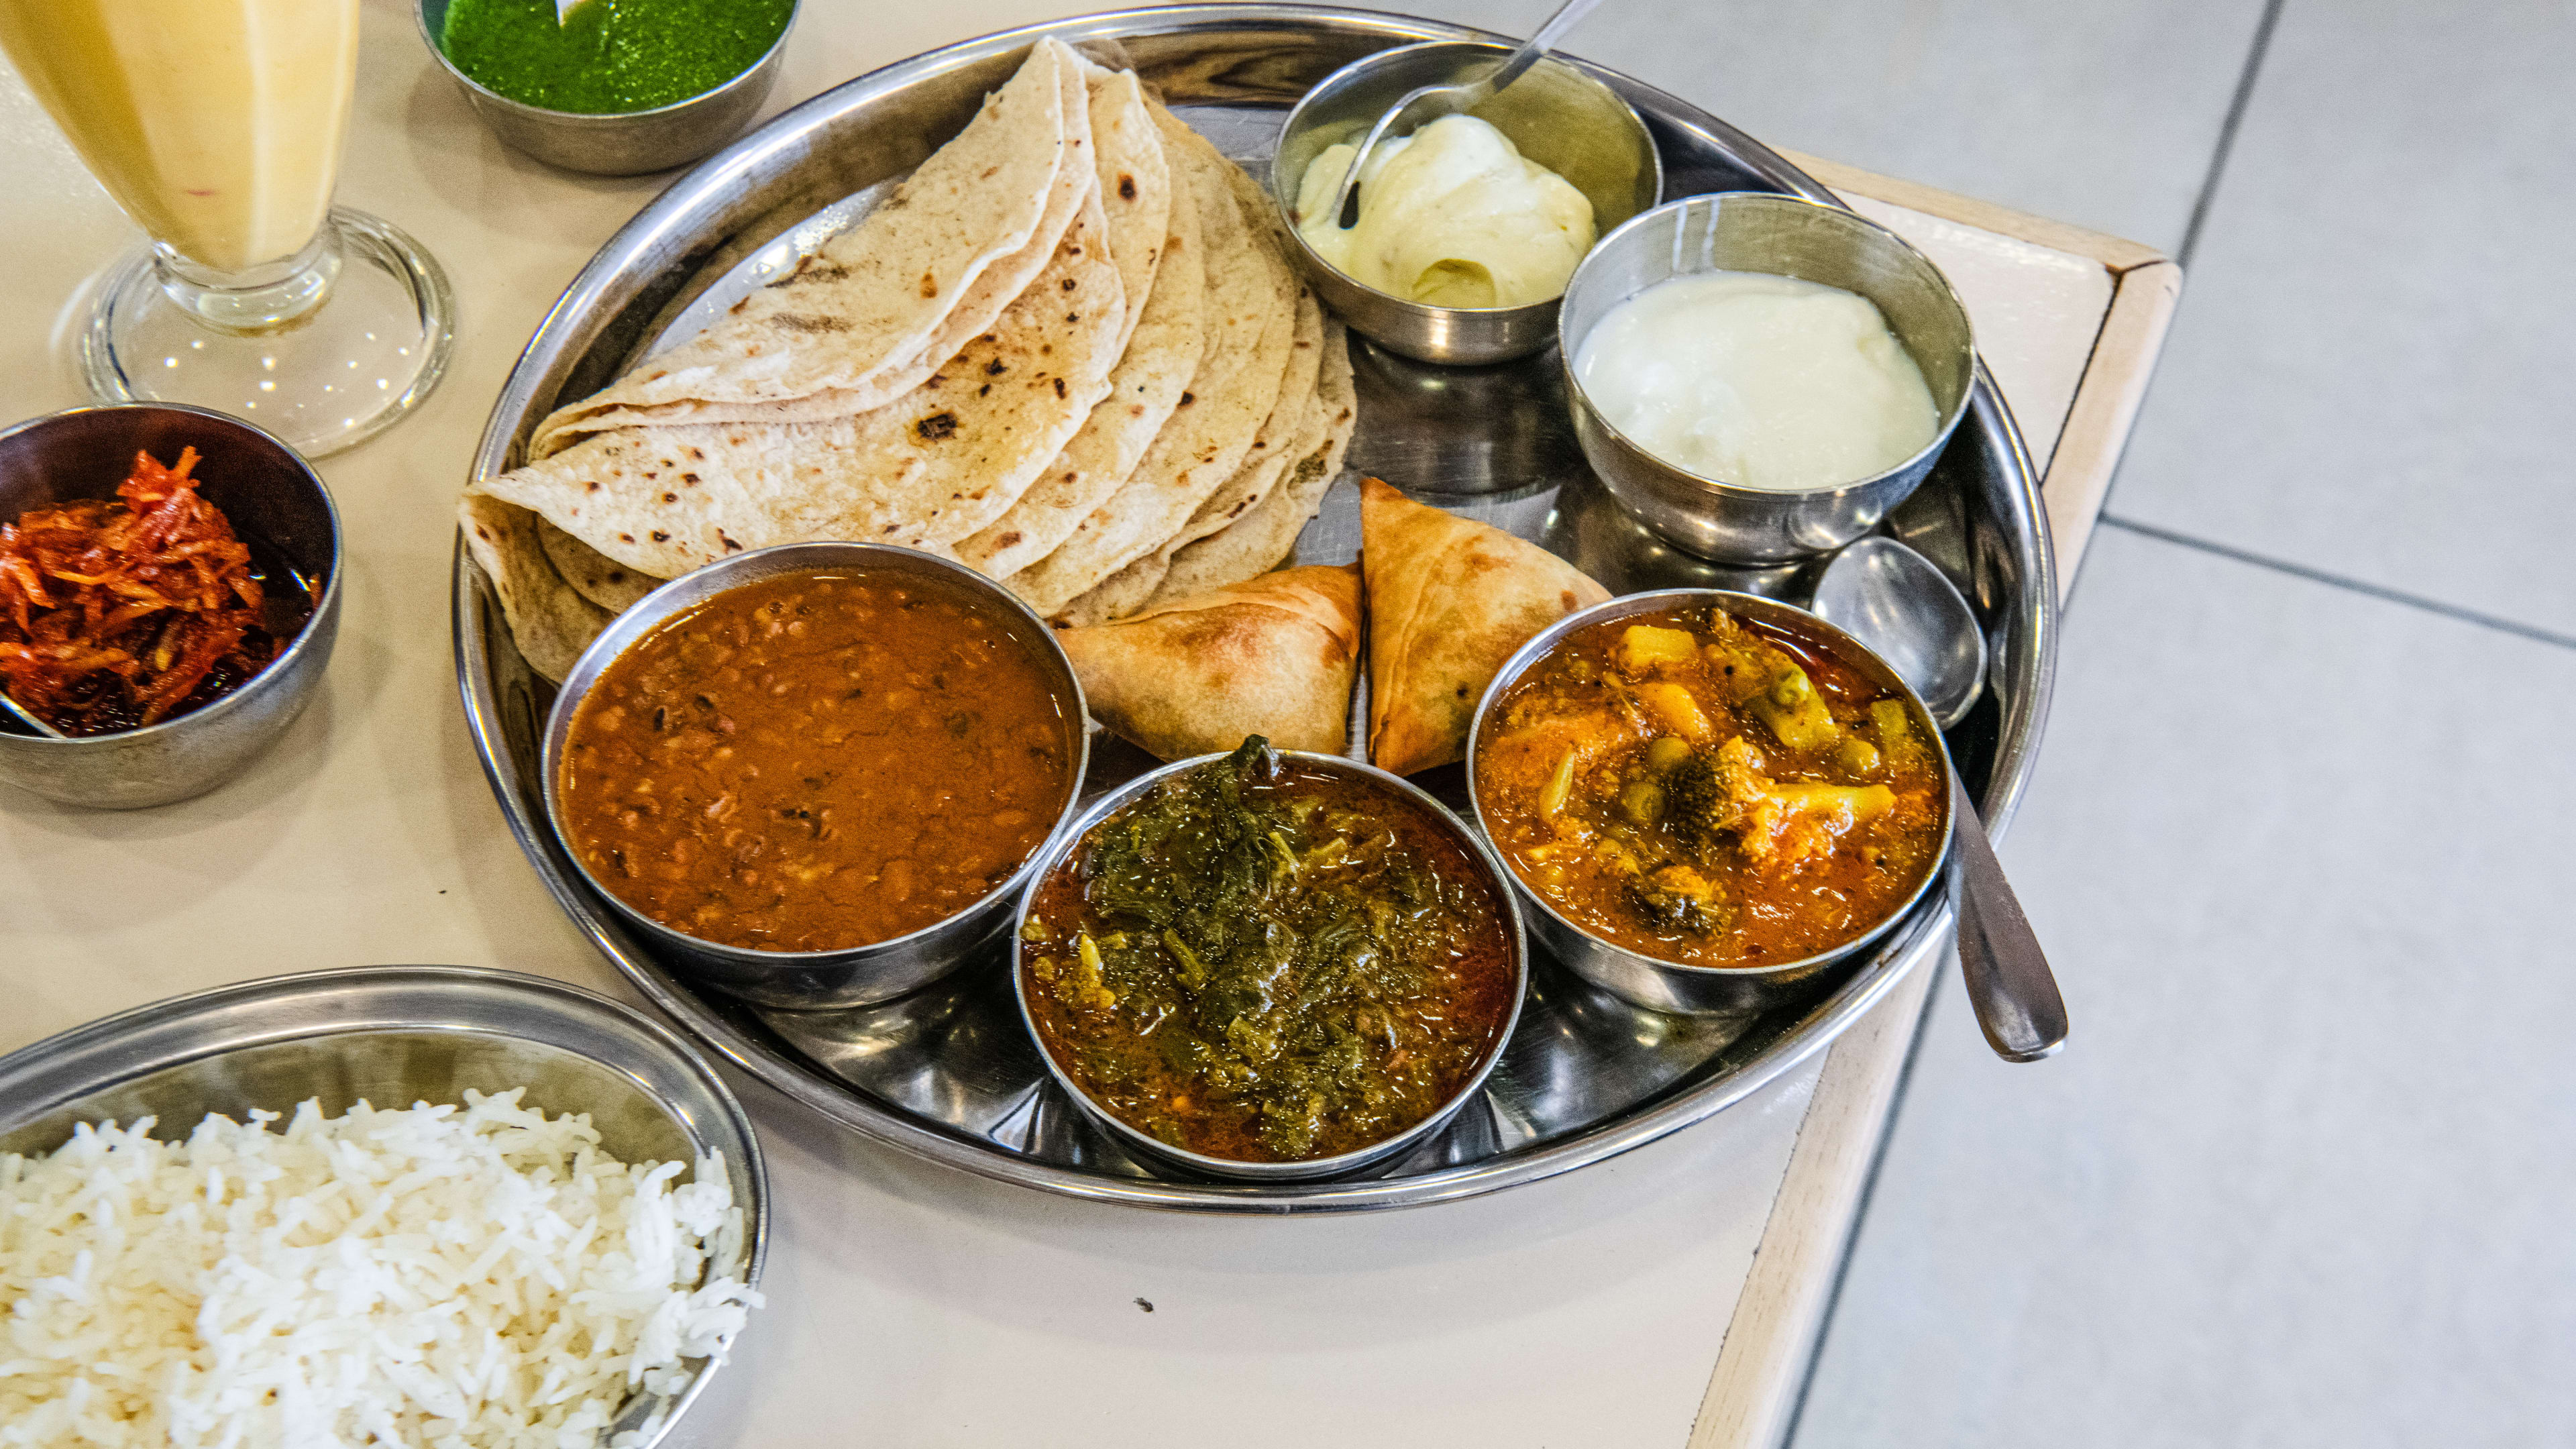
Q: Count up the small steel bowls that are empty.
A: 0